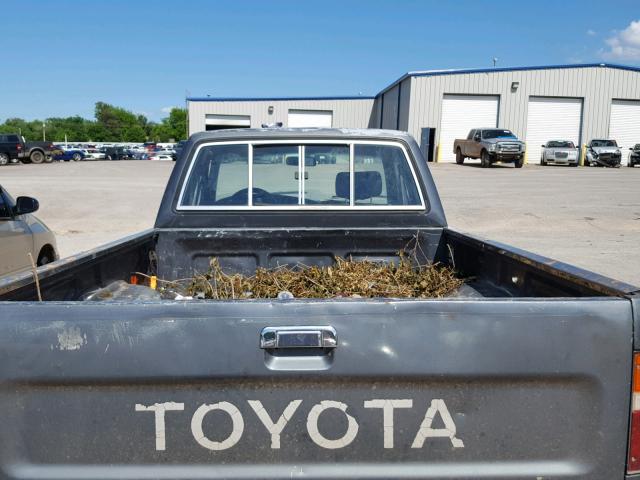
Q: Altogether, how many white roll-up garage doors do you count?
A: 5